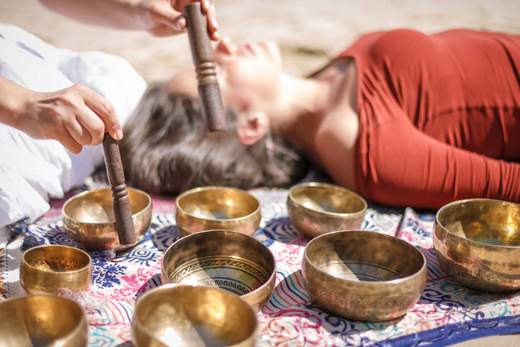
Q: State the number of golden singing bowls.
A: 9